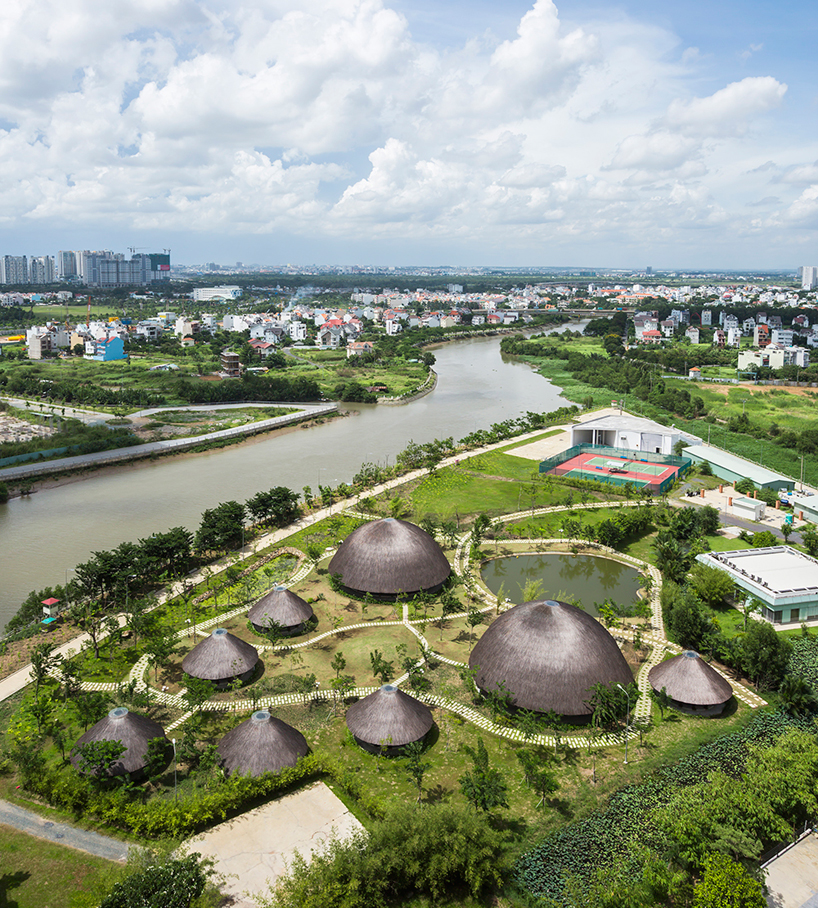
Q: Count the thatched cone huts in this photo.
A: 8